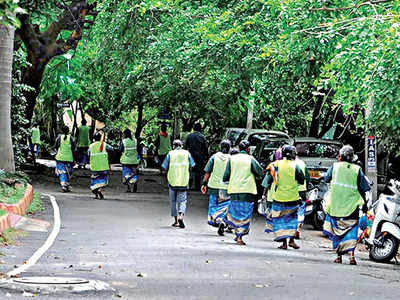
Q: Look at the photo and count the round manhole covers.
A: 1